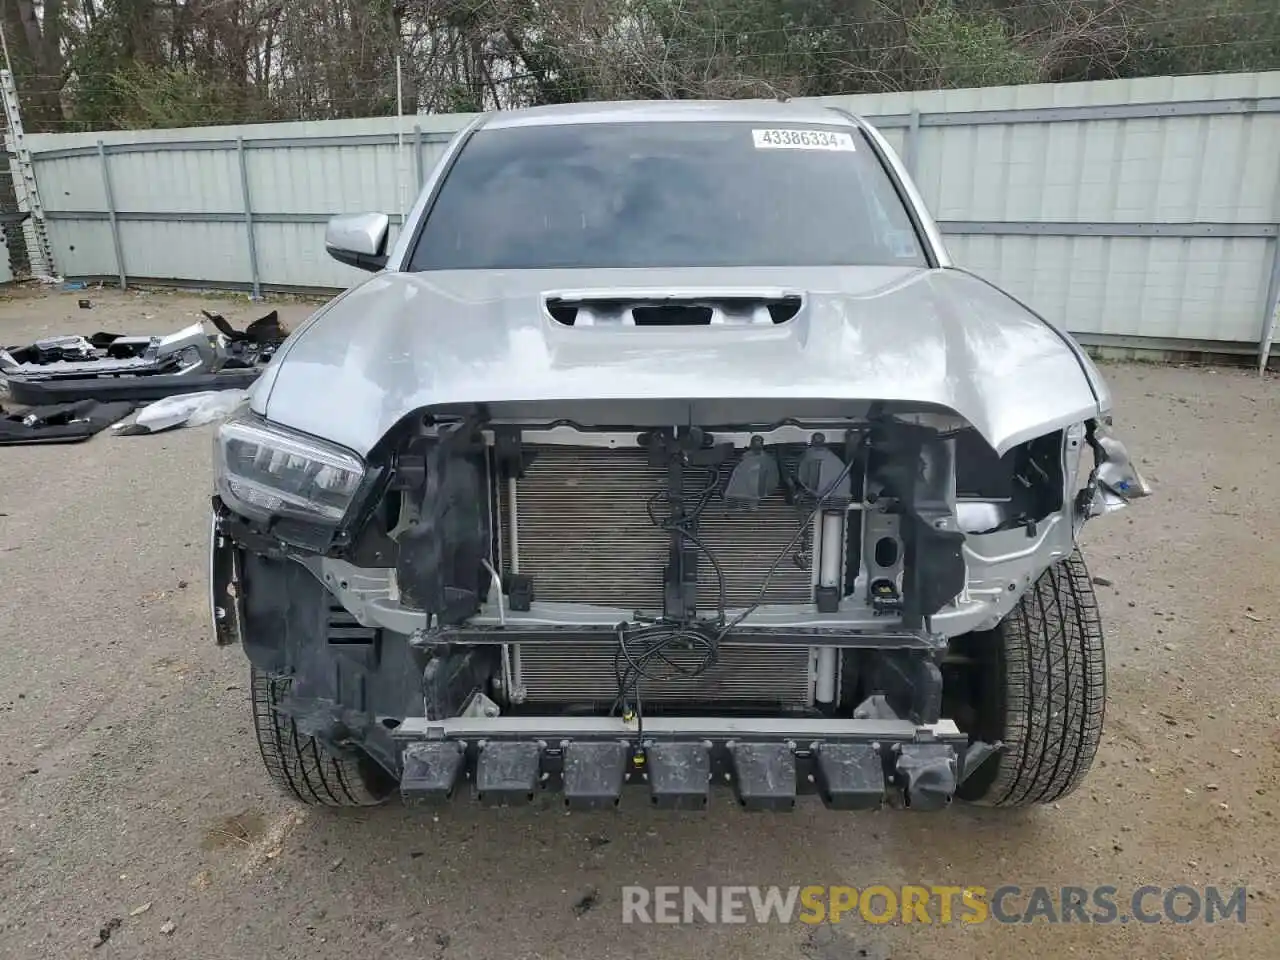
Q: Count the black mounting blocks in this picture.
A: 7